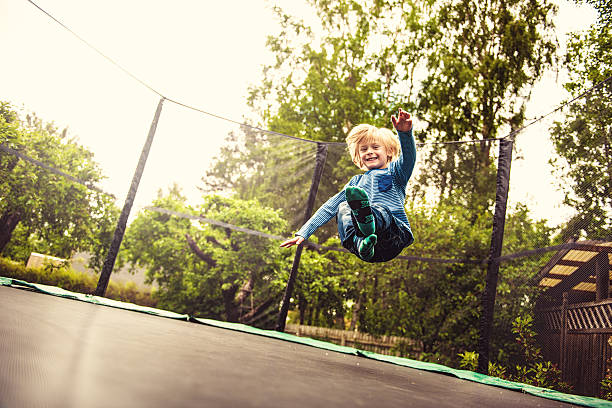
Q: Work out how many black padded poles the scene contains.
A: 3